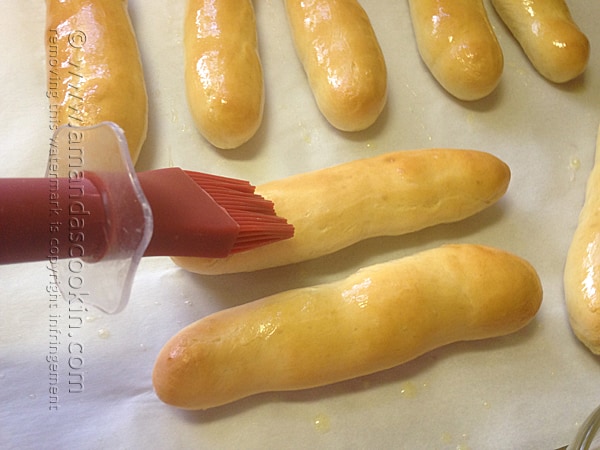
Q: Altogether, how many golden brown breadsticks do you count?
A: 8